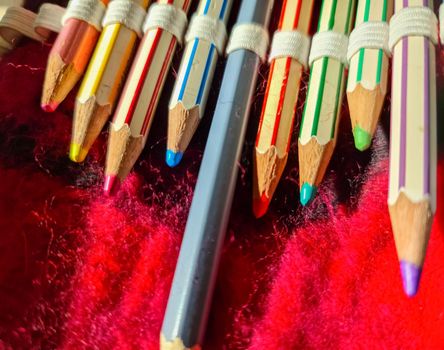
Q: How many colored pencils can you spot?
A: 9